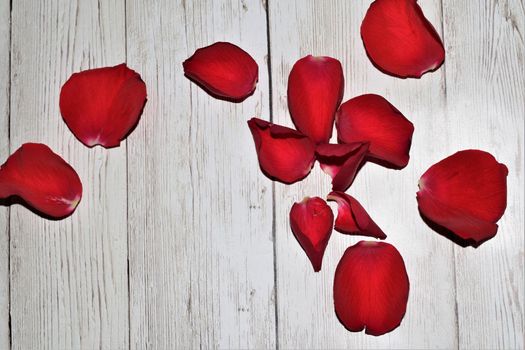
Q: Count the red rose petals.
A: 12